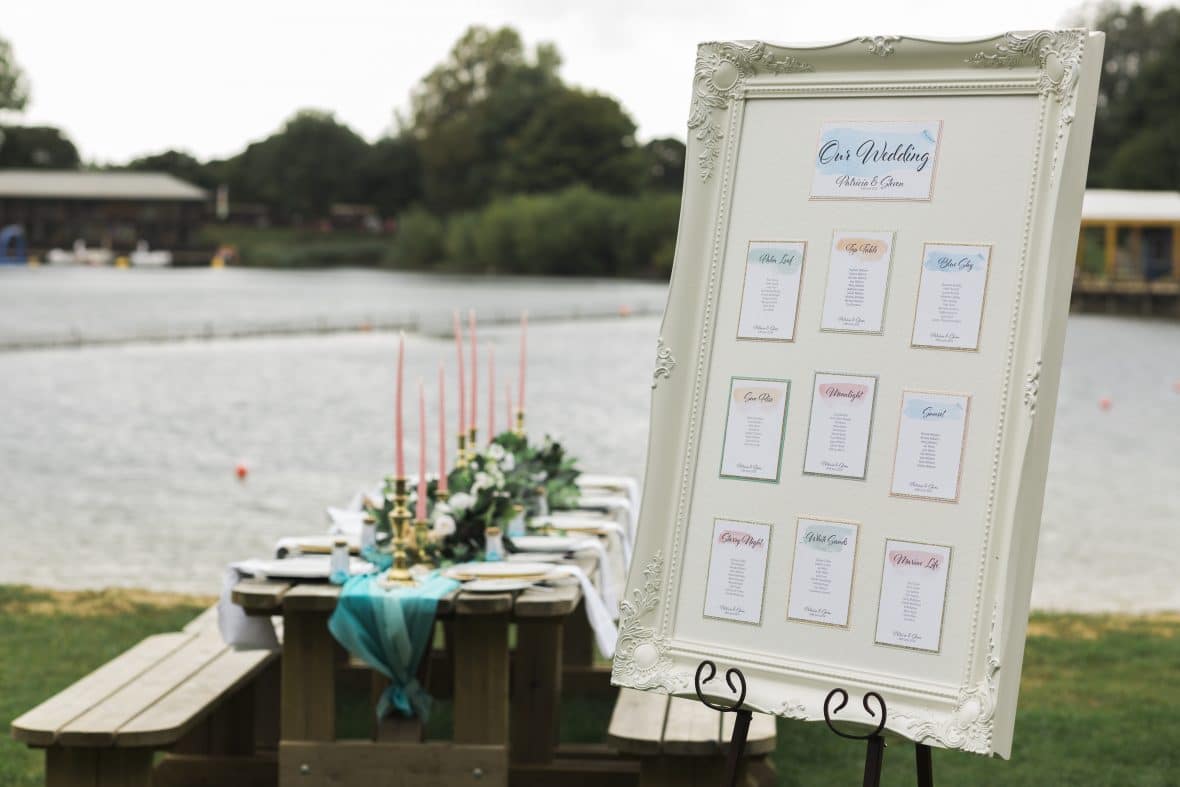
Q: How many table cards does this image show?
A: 9